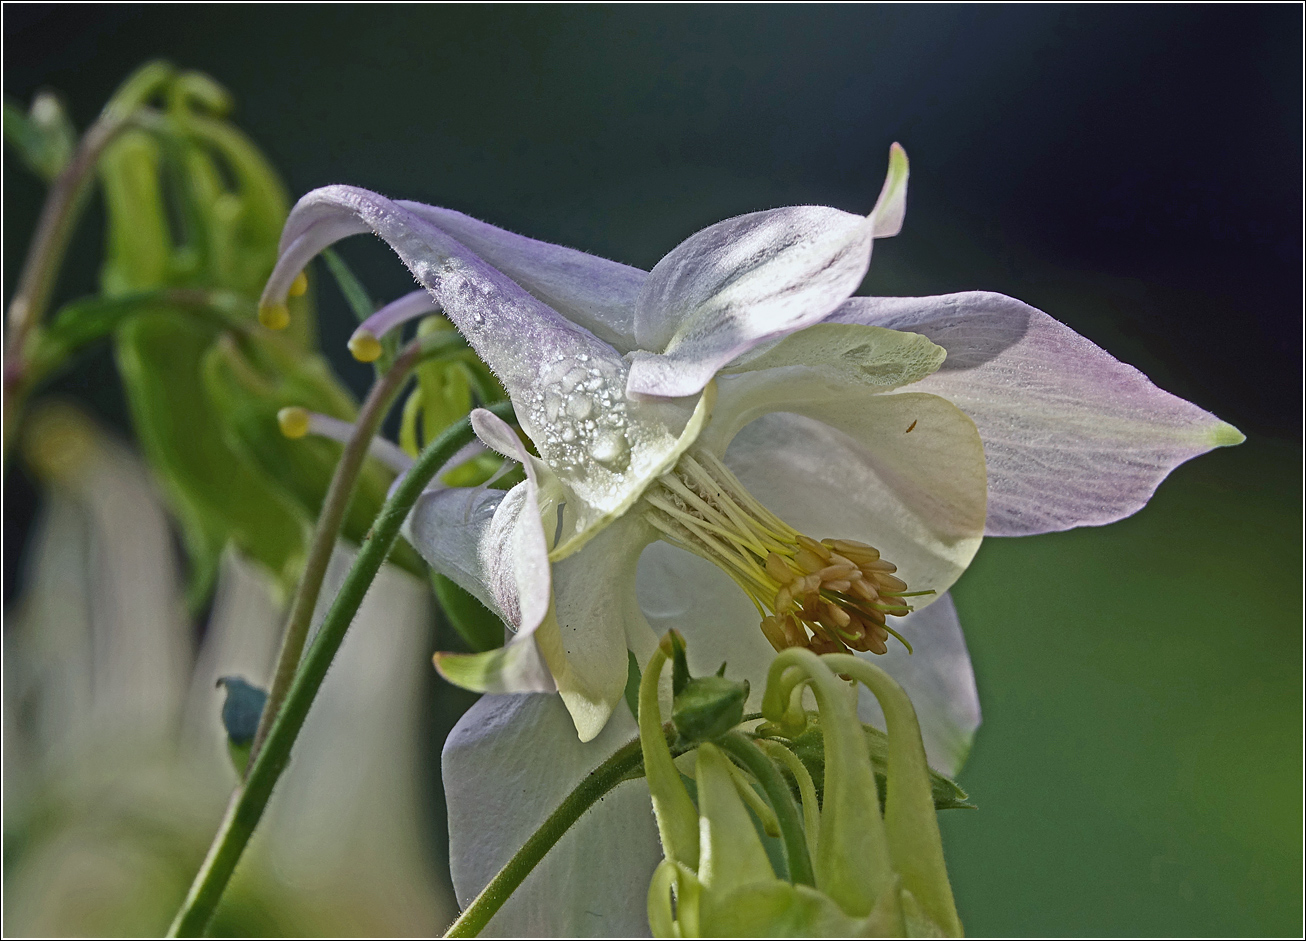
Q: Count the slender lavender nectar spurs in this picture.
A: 4